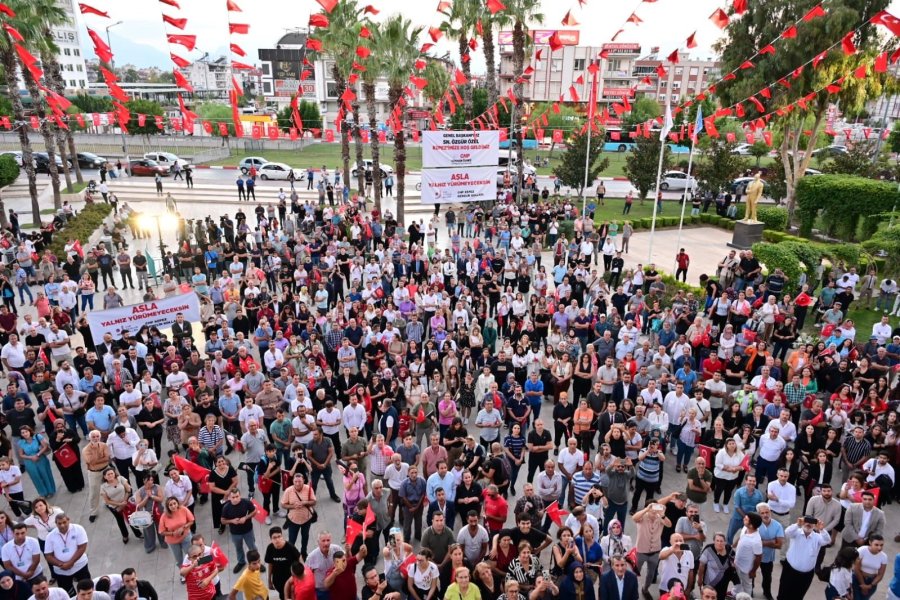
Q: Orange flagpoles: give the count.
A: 0